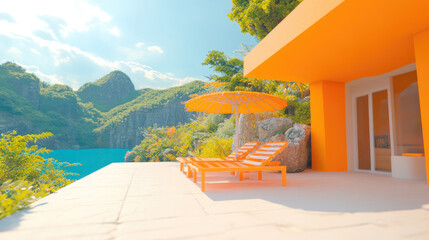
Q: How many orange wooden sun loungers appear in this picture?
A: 2